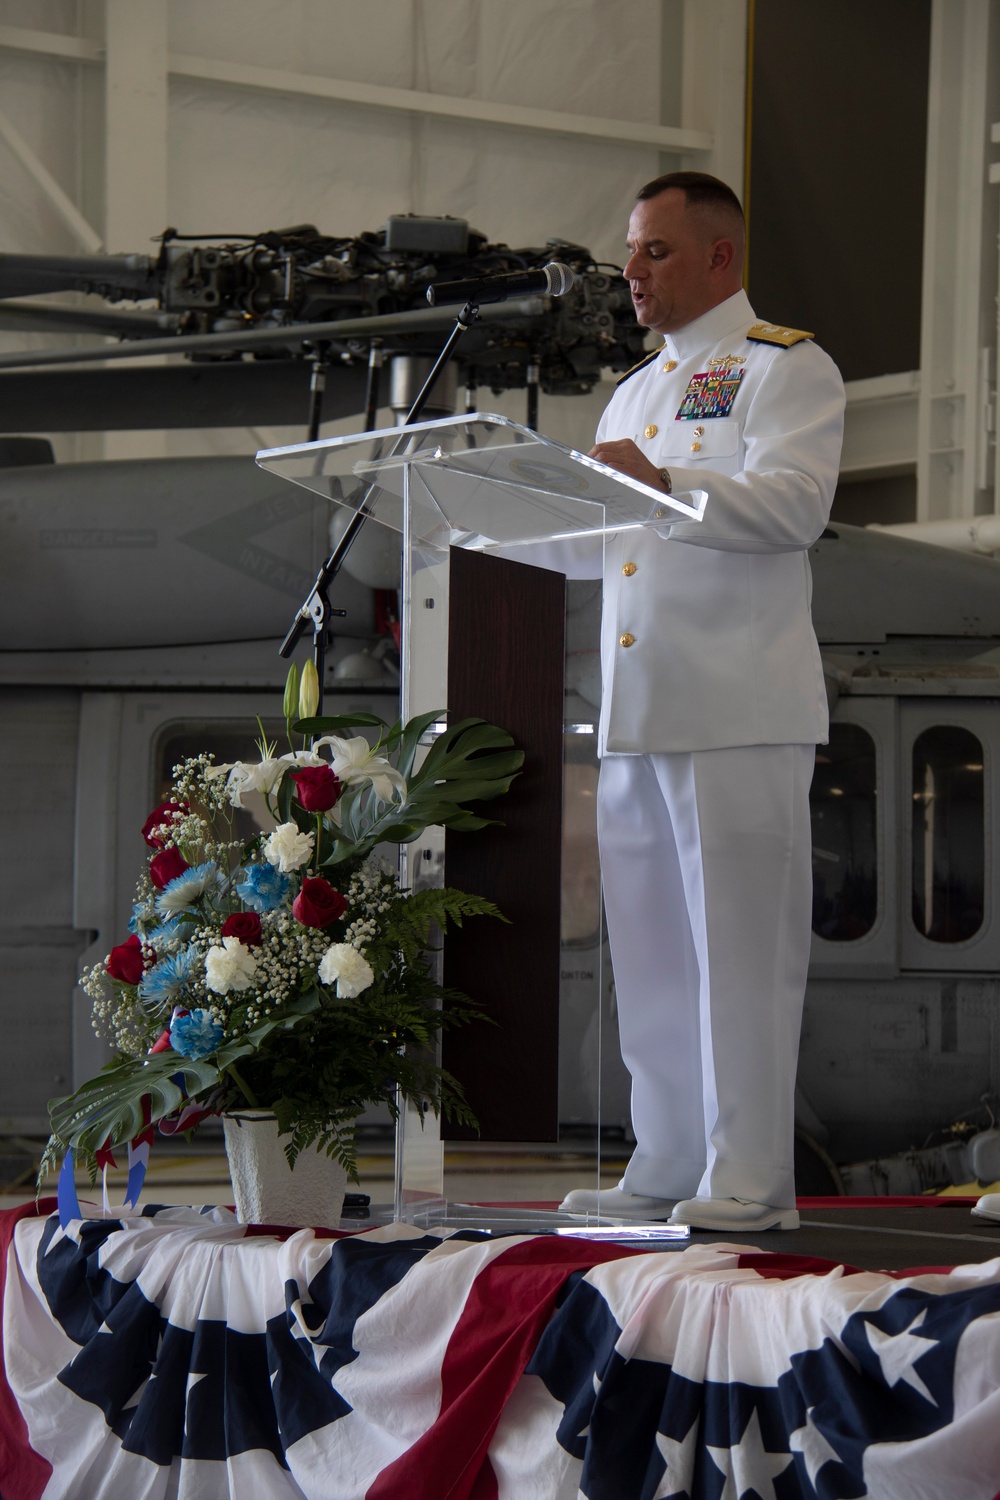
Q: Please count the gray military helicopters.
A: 1